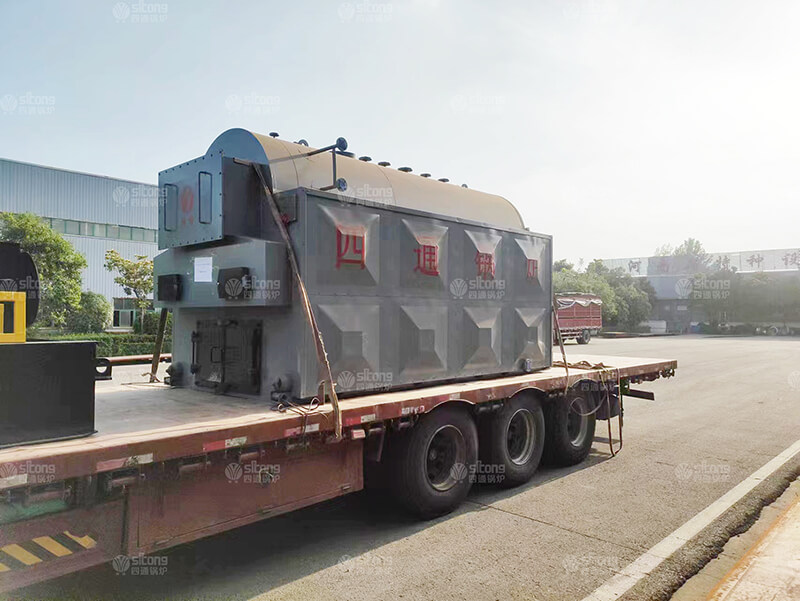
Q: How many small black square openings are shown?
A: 2